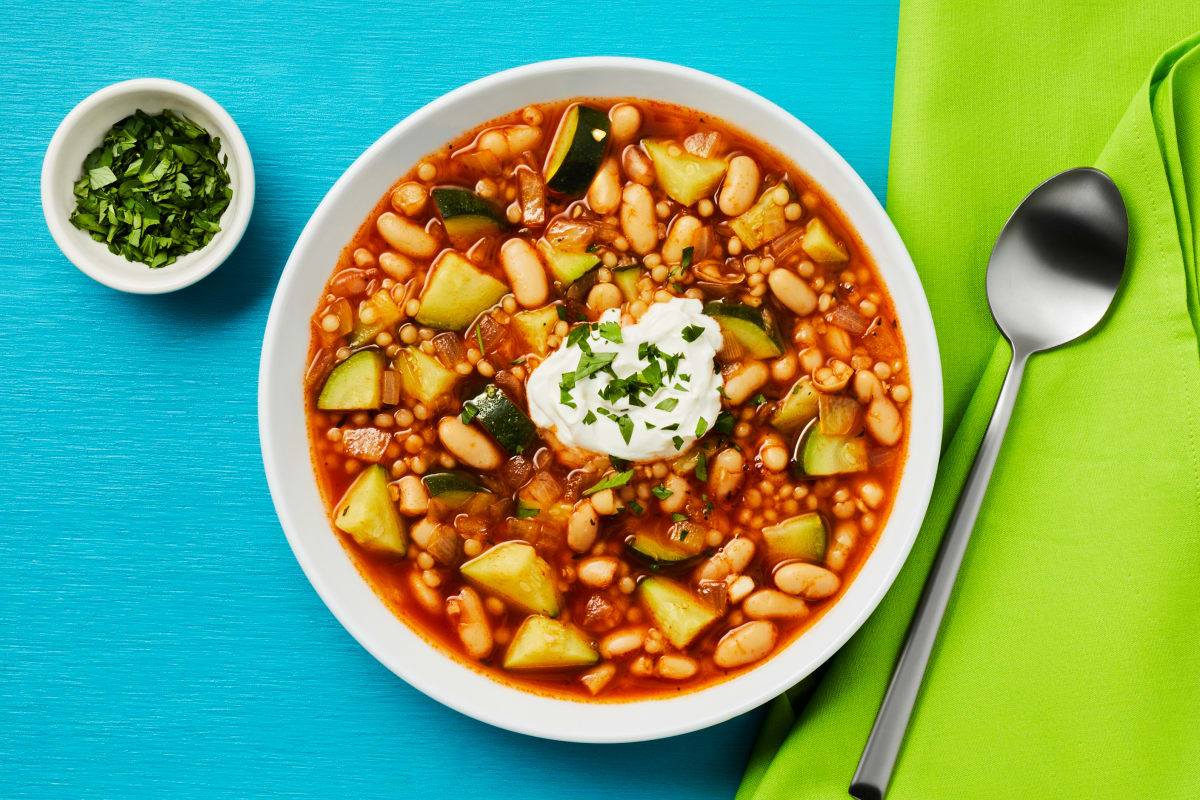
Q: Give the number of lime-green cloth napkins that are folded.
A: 1